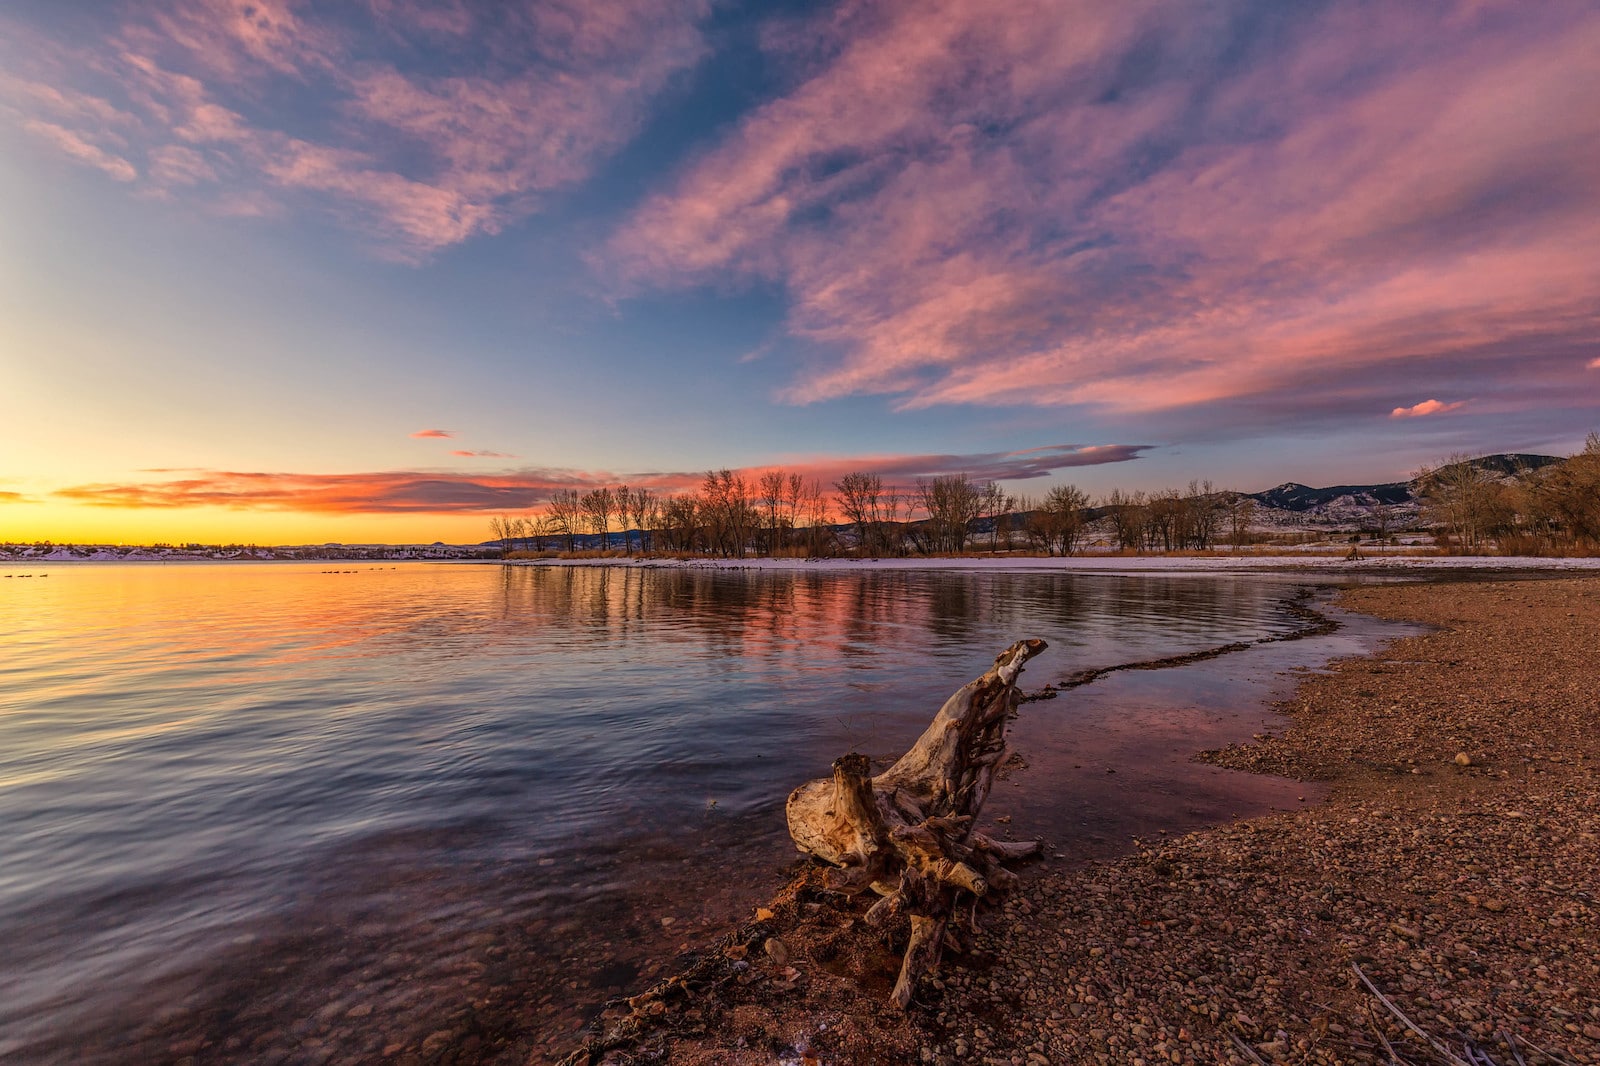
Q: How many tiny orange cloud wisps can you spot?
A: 2